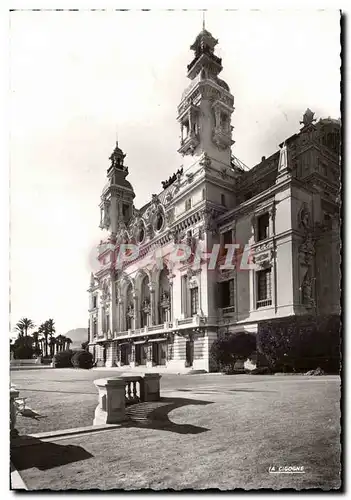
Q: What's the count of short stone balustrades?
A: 1